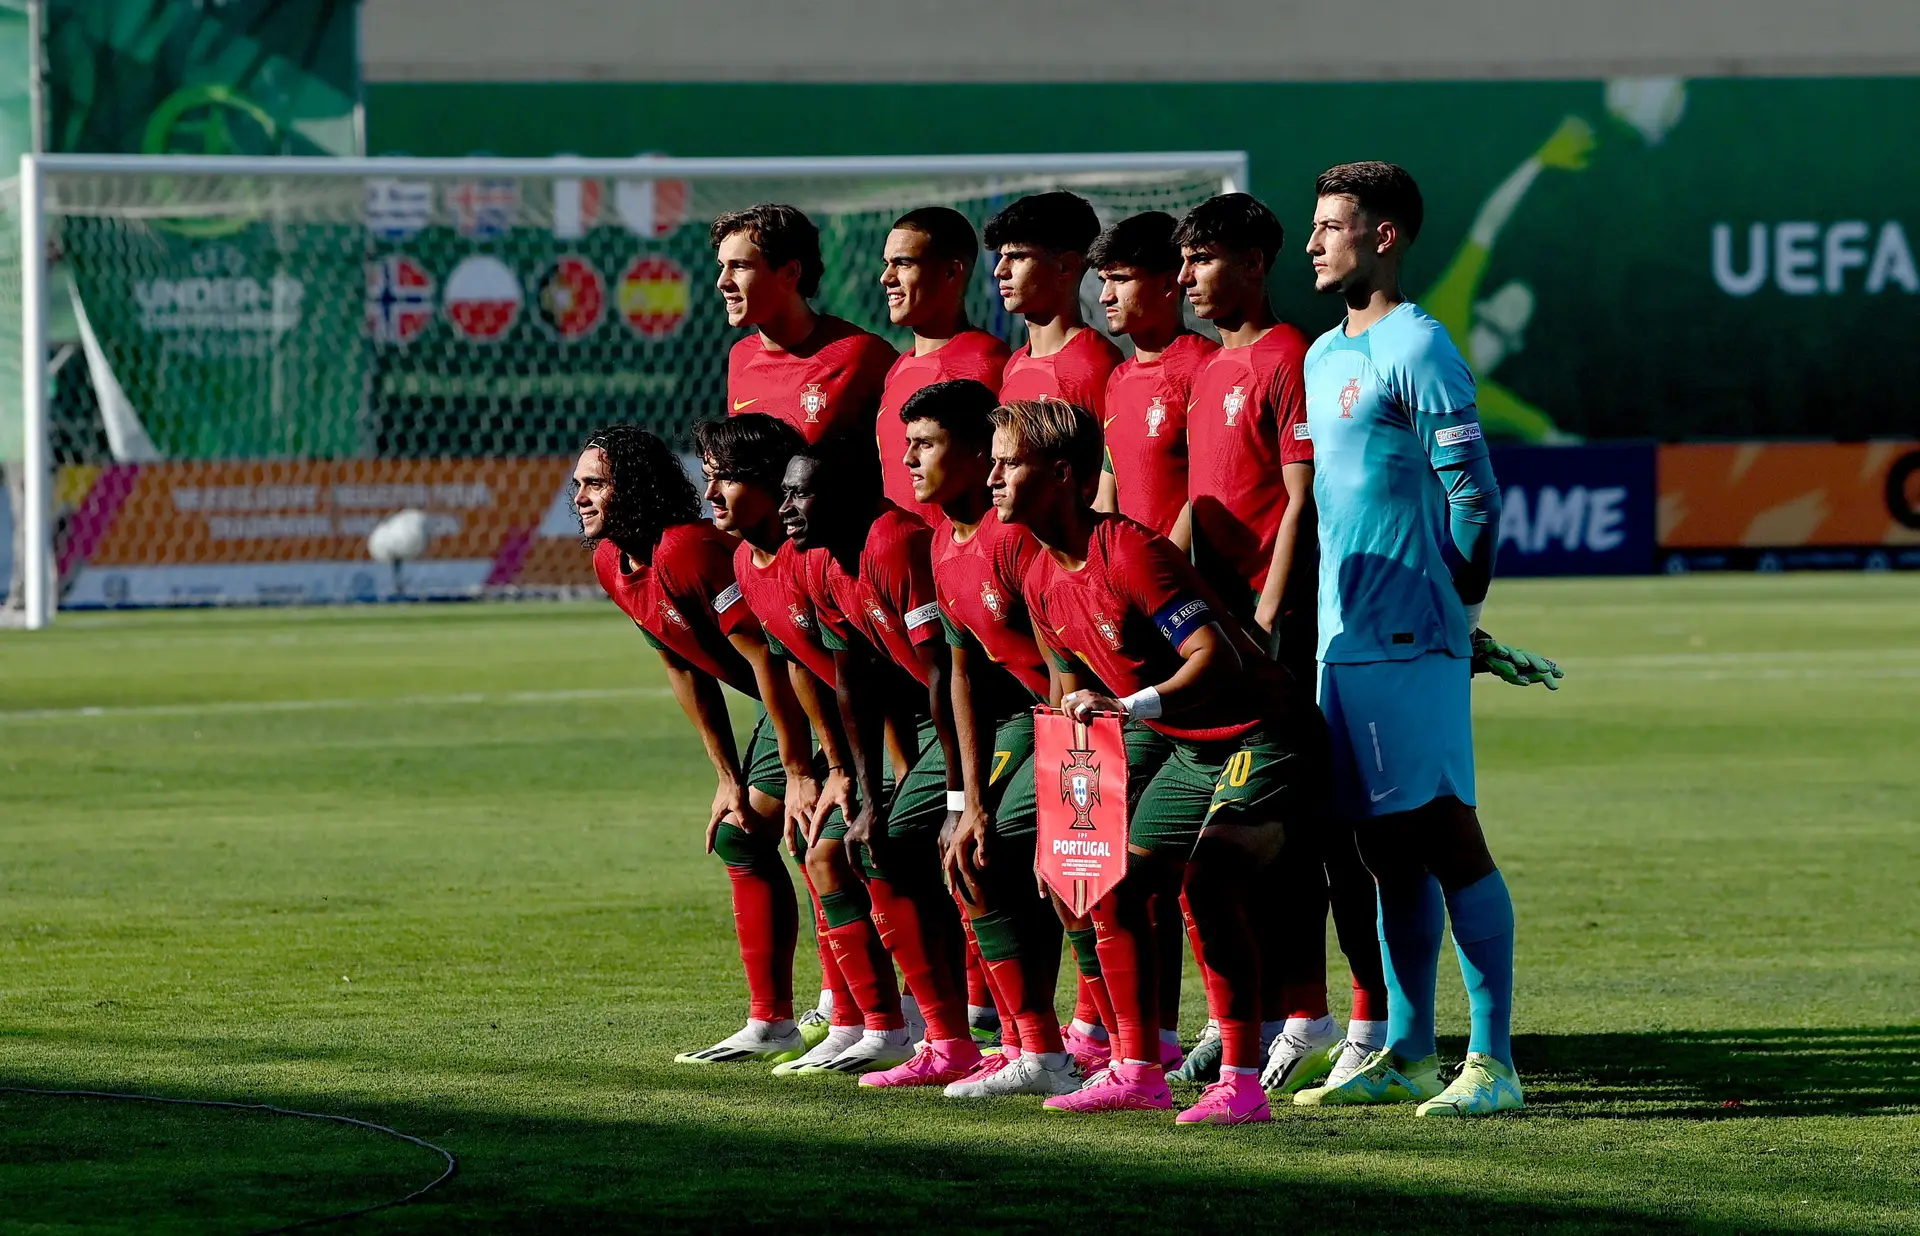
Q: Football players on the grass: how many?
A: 11